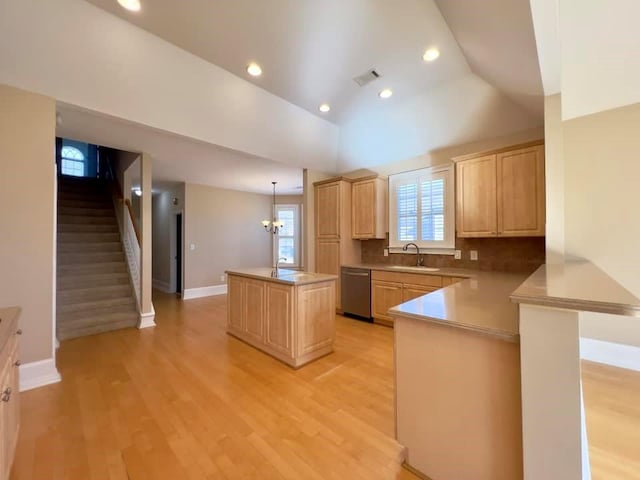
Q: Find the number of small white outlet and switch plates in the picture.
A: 5